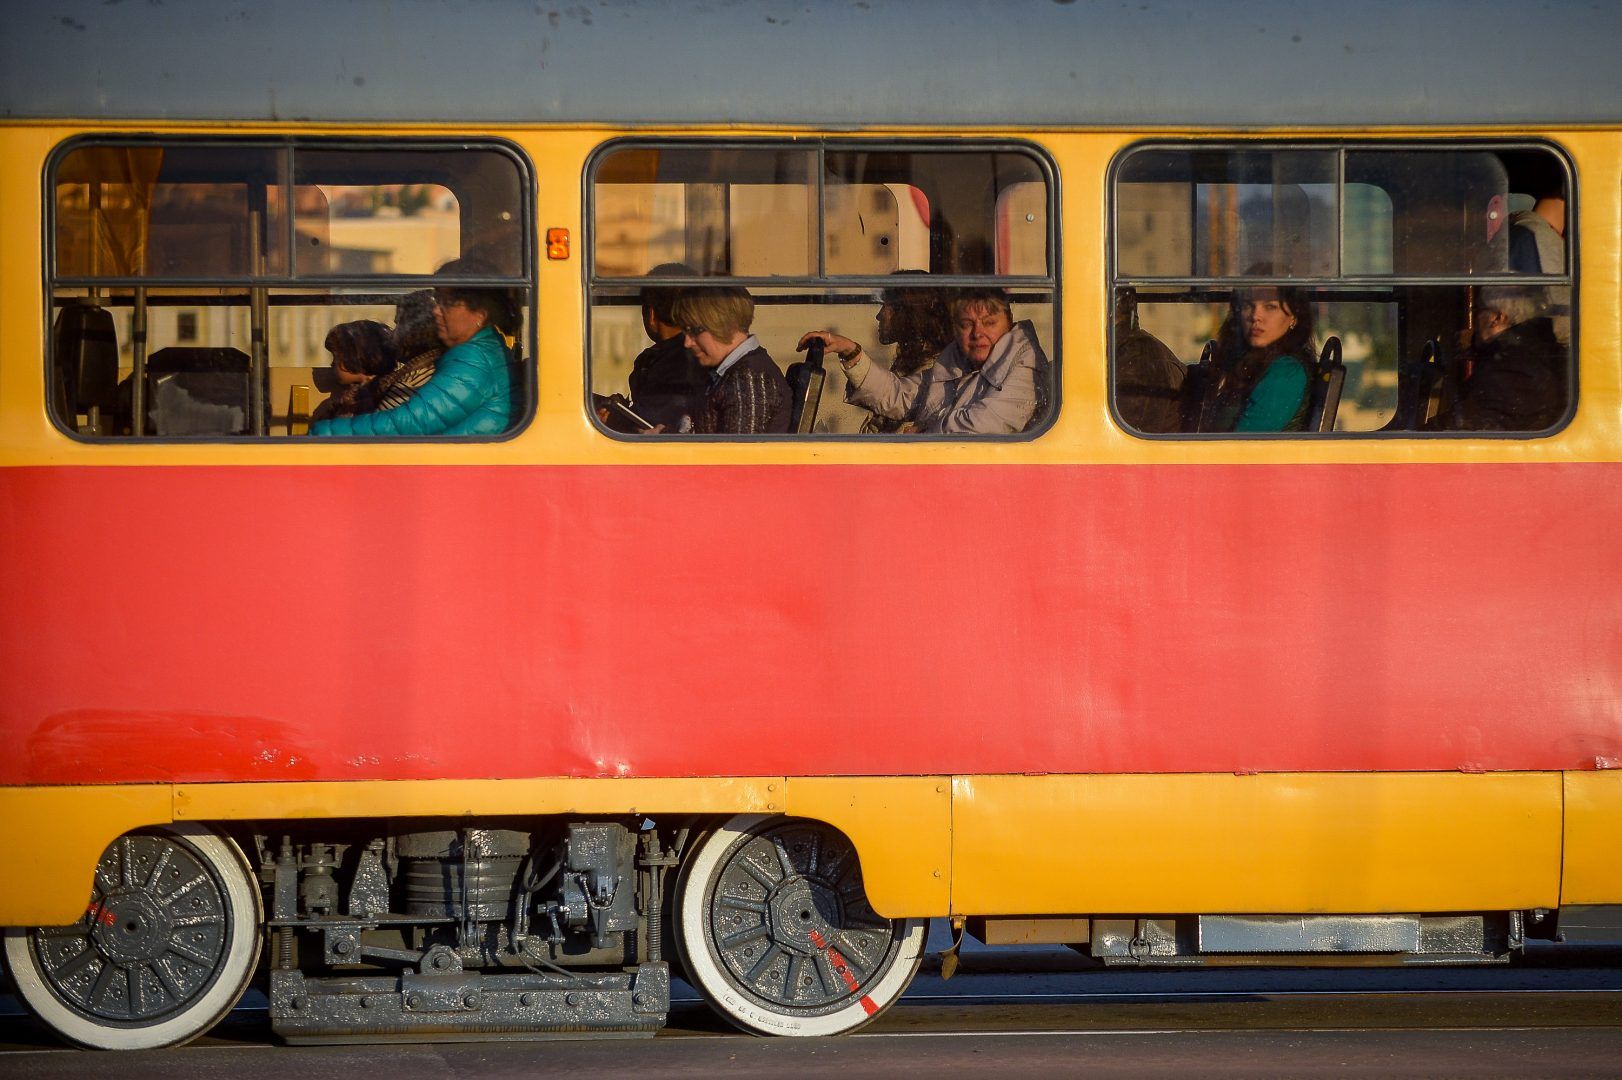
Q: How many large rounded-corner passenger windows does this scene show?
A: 3